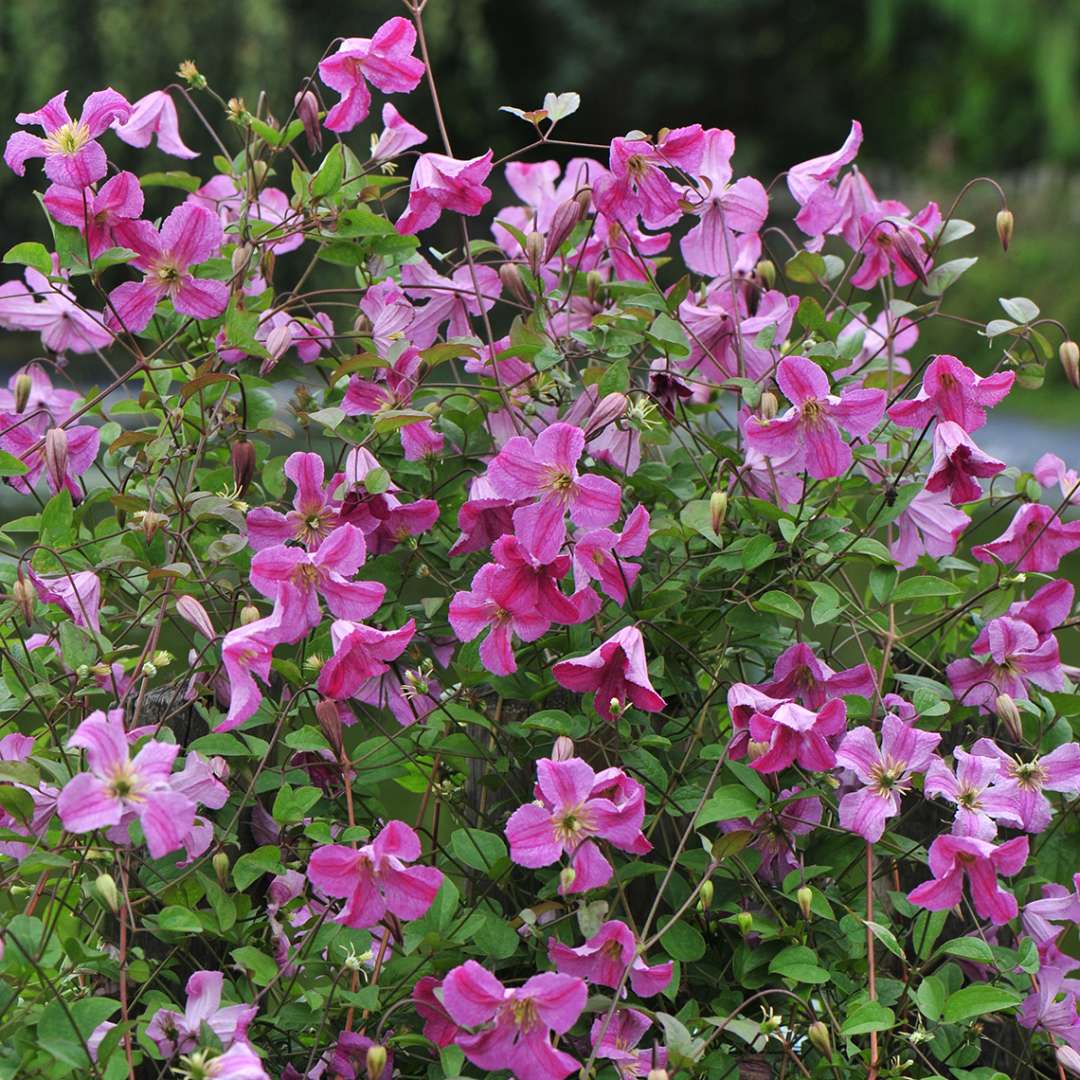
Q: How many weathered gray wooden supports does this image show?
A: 3